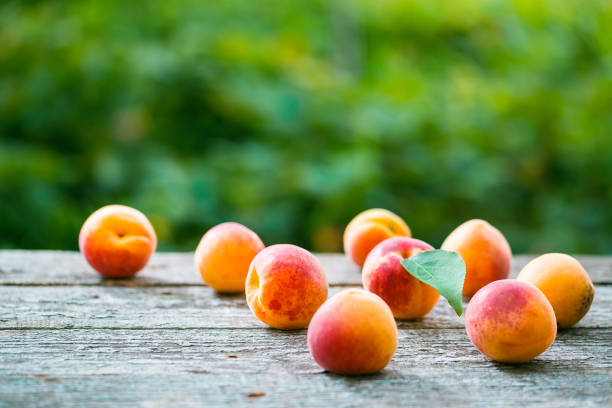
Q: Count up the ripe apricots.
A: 9